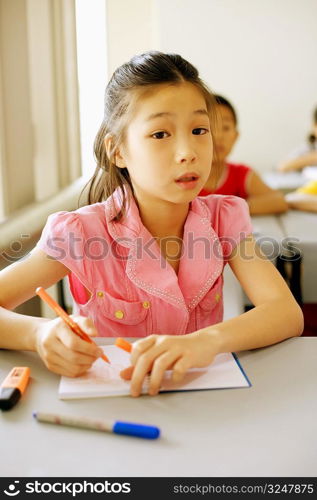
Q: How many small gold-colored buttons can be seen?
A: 4